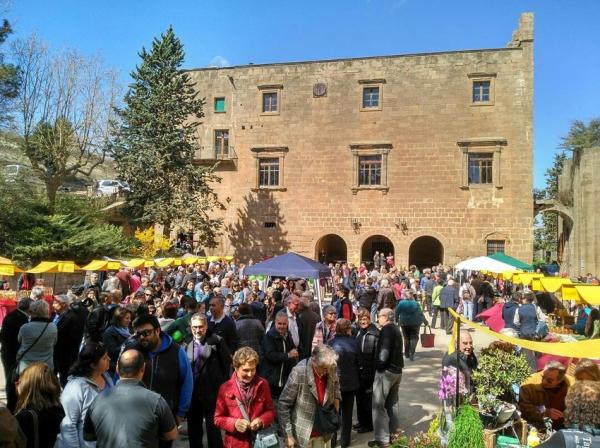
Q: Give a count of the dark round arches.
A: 3